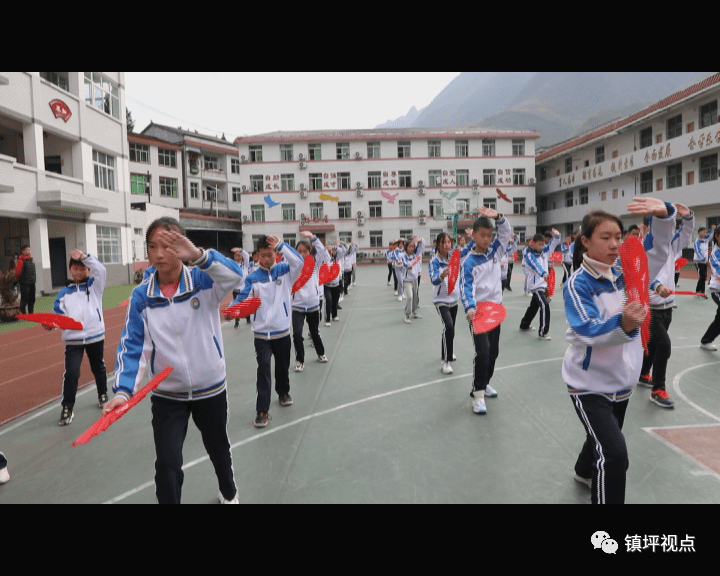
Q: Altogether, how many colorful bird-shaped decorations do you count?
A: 5